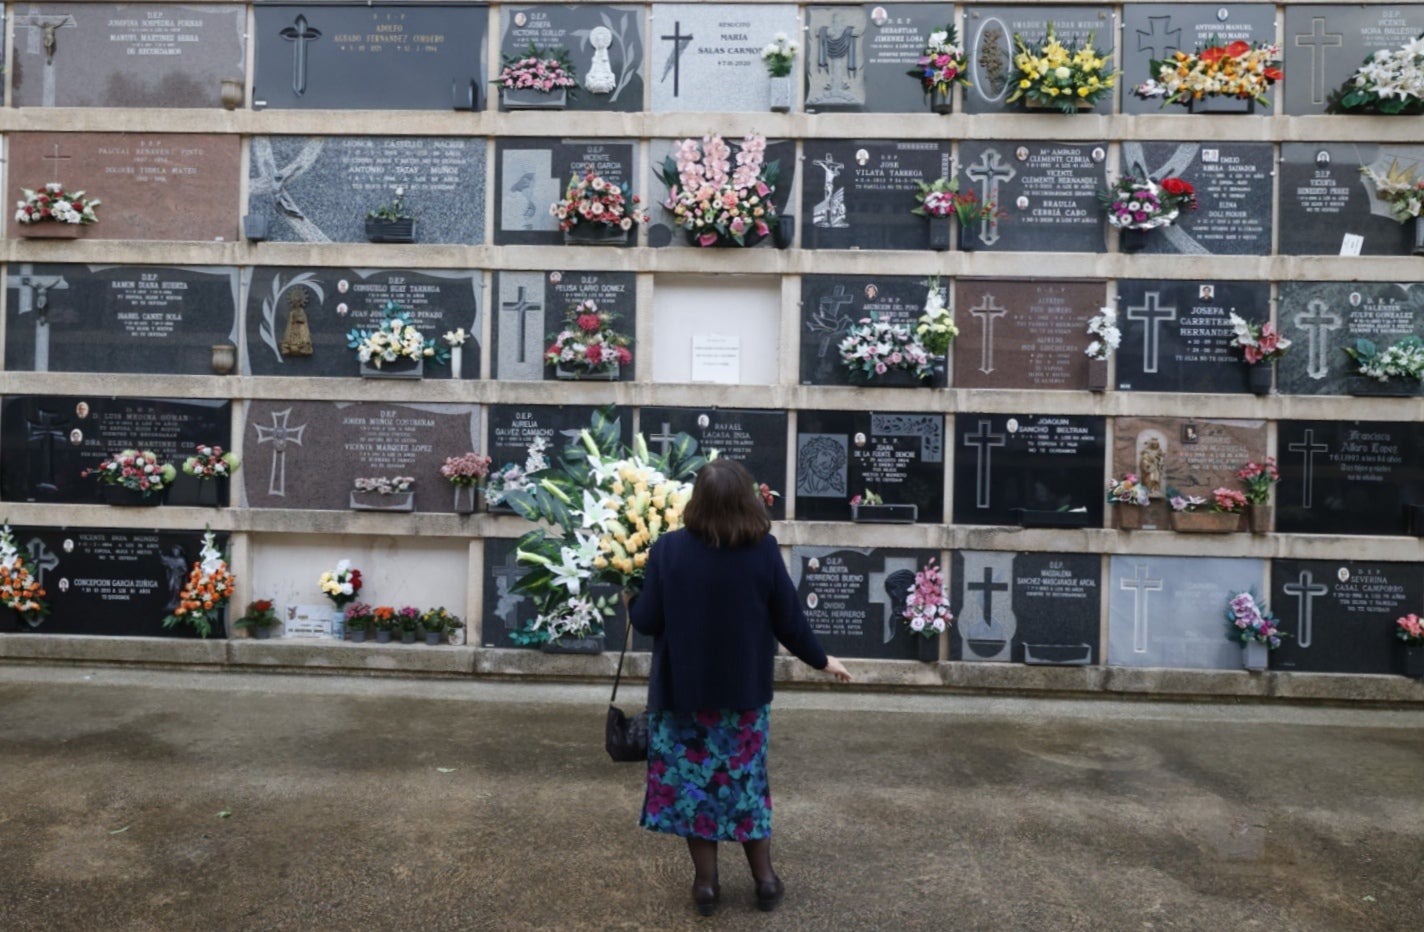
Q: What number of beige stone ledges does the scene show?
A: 5